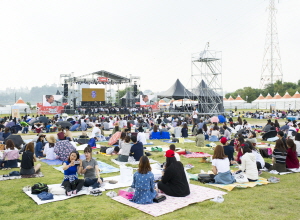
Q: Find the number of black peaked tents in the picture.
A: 2